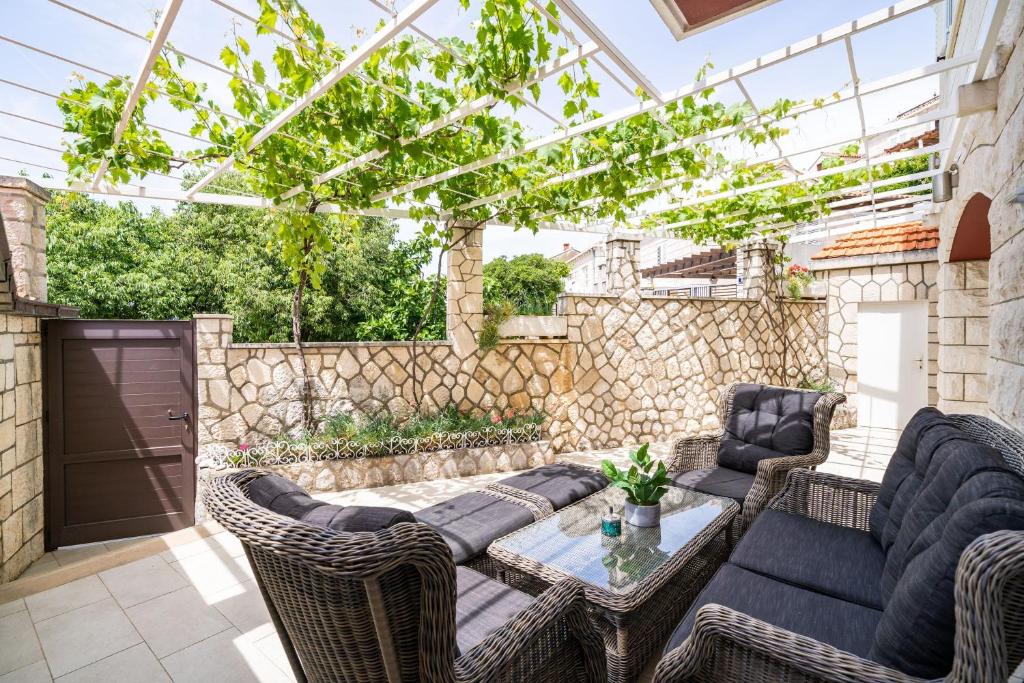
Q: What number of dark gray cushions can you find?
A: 10